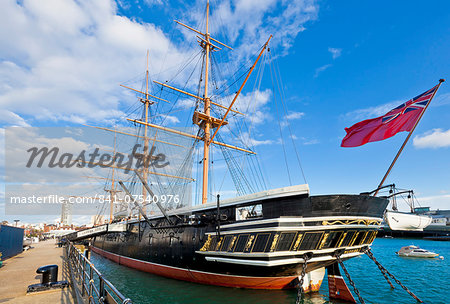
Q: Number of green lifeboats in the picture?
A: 0